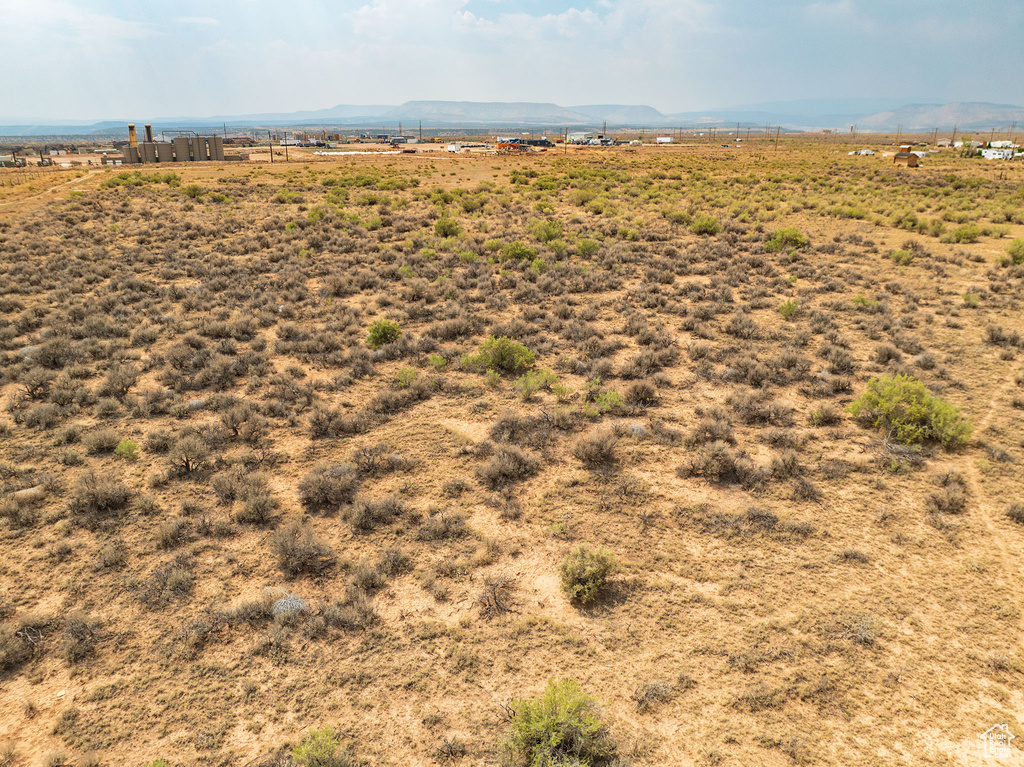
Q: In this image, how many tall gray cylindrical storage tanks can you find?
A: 6